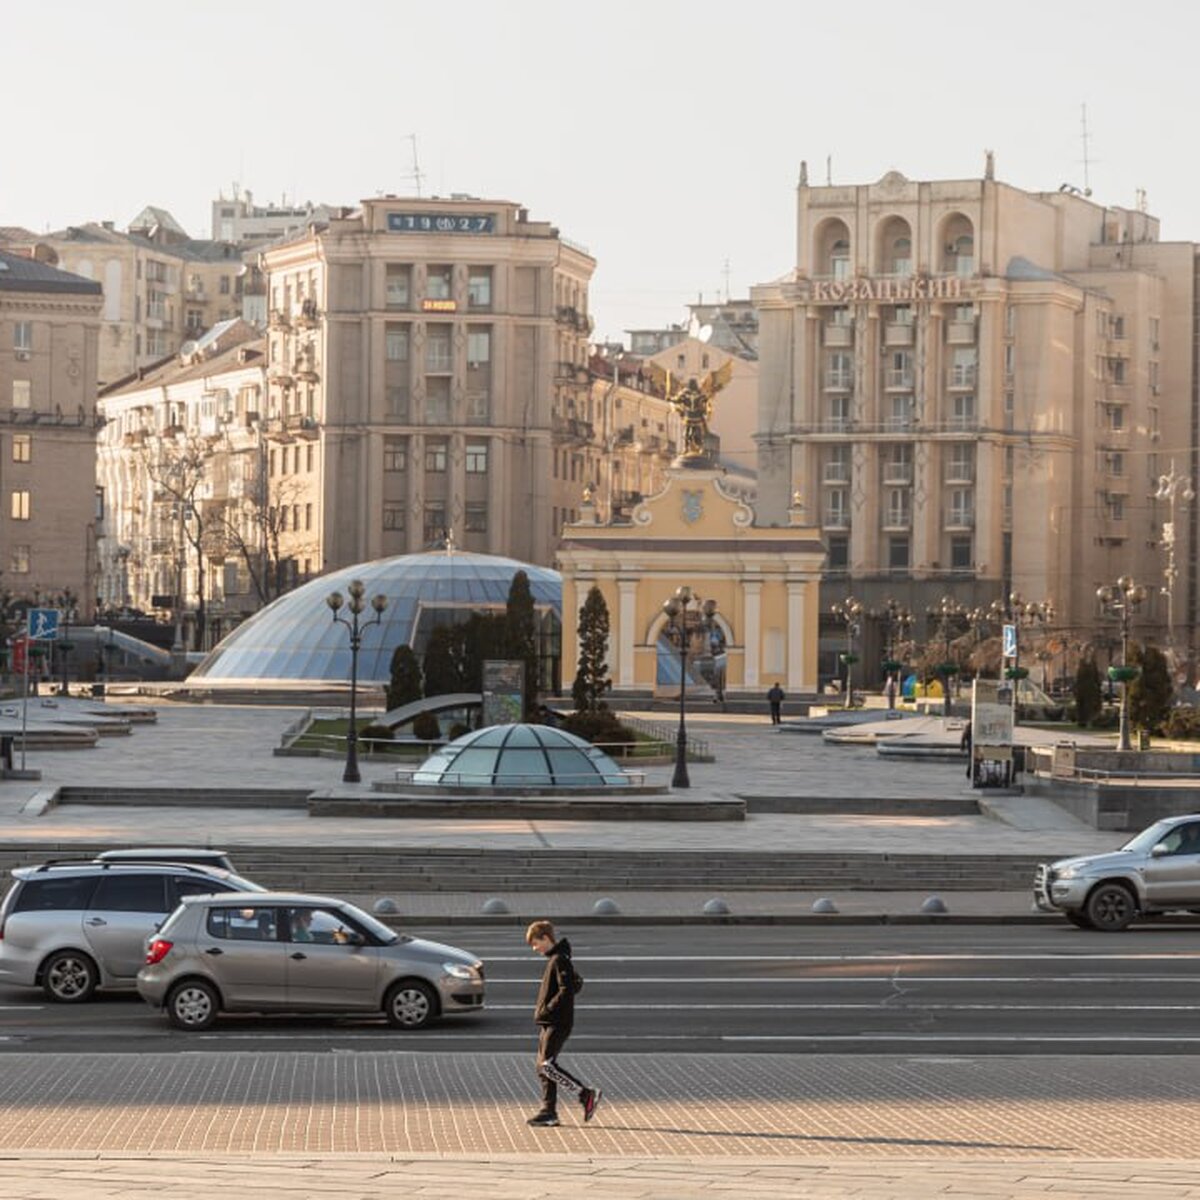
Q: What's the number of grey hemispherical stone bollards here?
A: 6